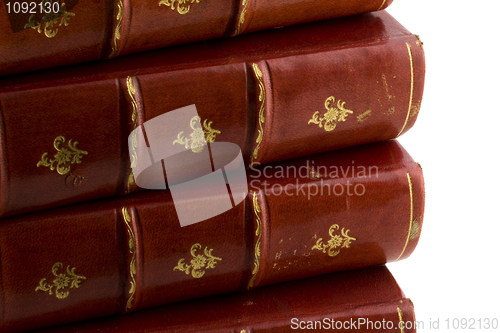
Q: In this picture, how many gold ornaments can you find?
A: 8